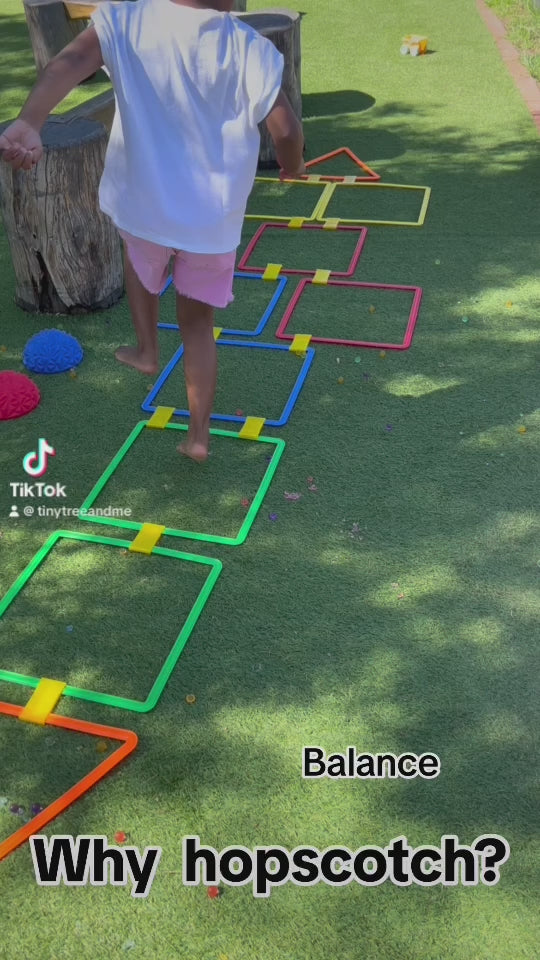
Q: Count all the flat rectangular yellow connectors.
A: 12